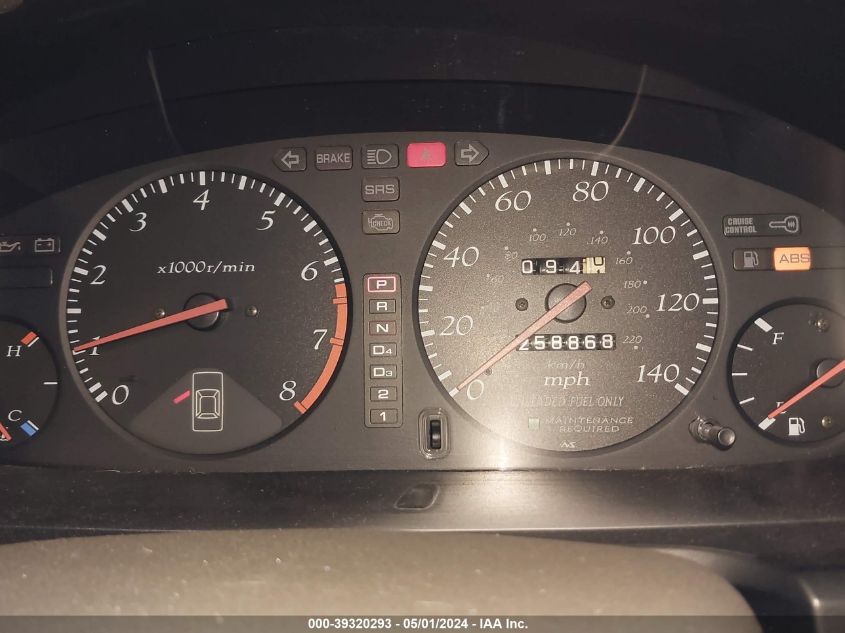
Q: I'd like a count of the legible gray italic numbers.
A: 9